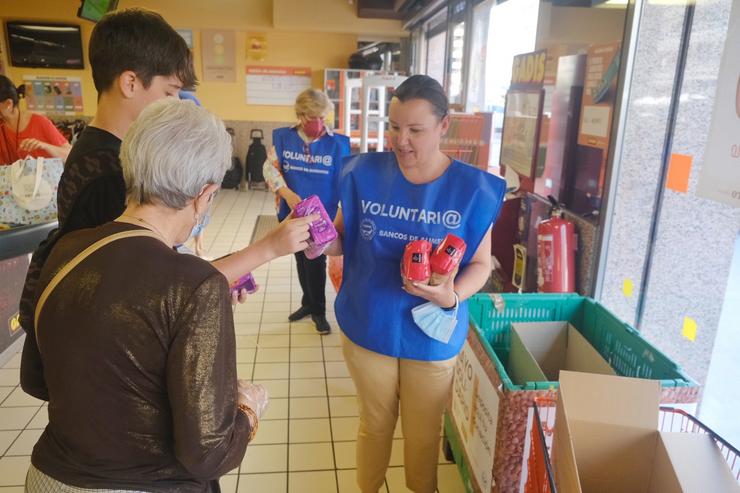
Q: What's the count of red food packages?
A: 2